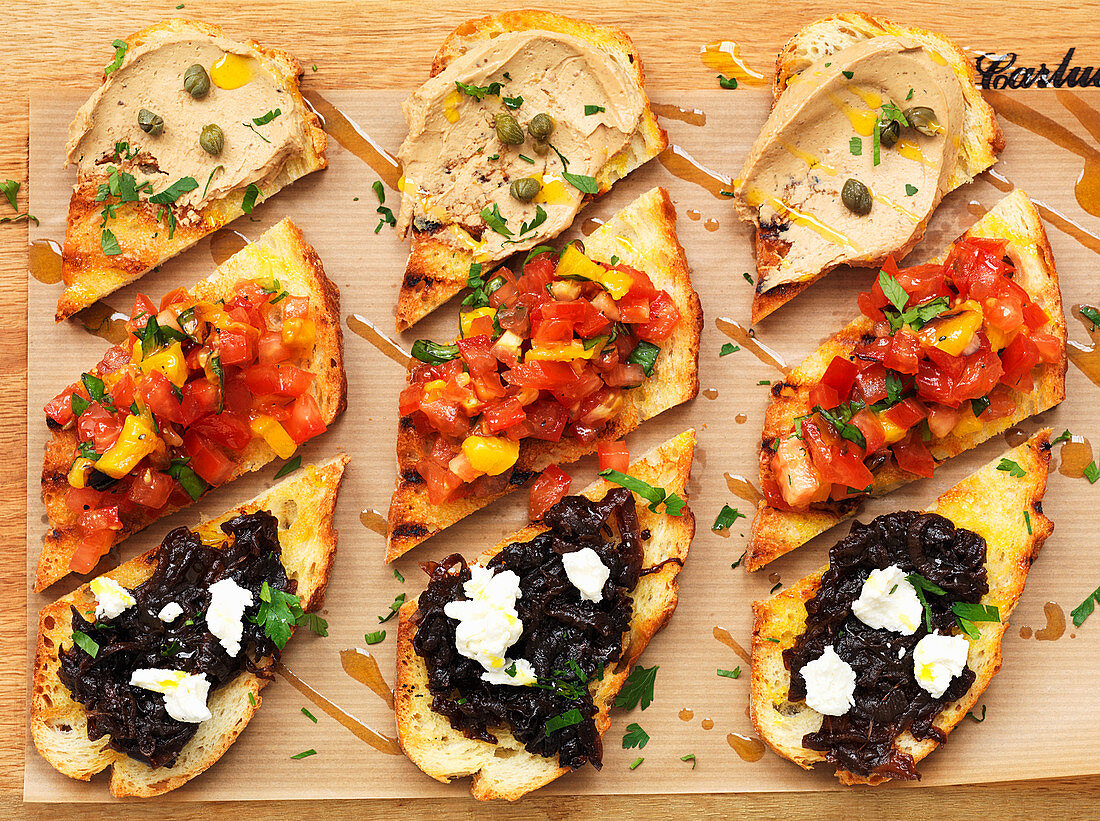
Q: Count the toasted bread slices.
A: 9